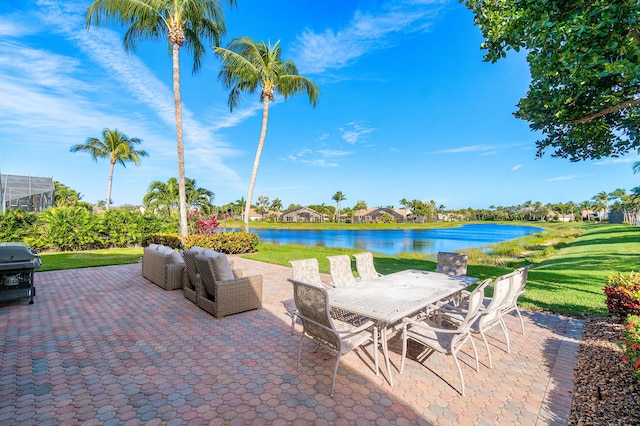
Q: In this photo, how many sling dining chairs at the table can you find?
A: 8